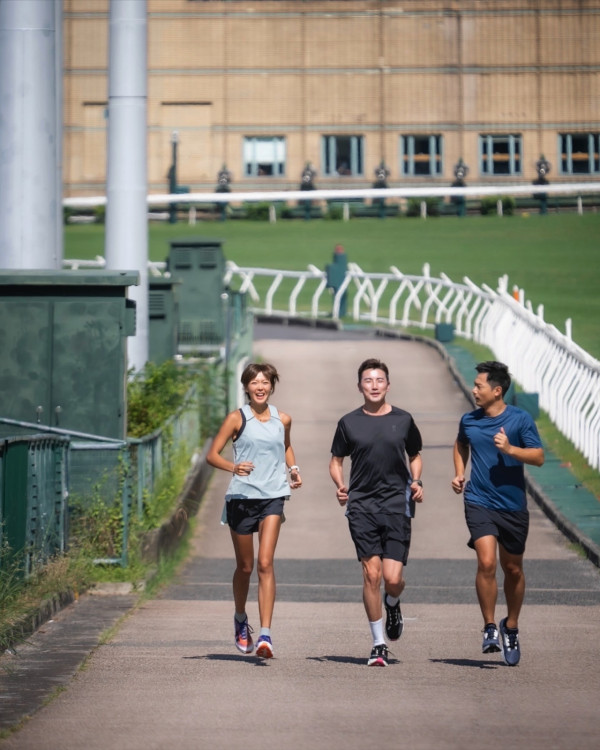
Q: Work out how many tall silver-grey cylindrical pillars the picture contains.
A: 2